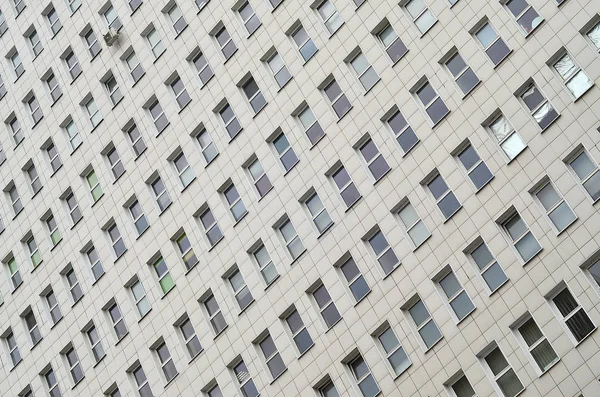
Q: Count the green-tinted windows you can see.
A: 5